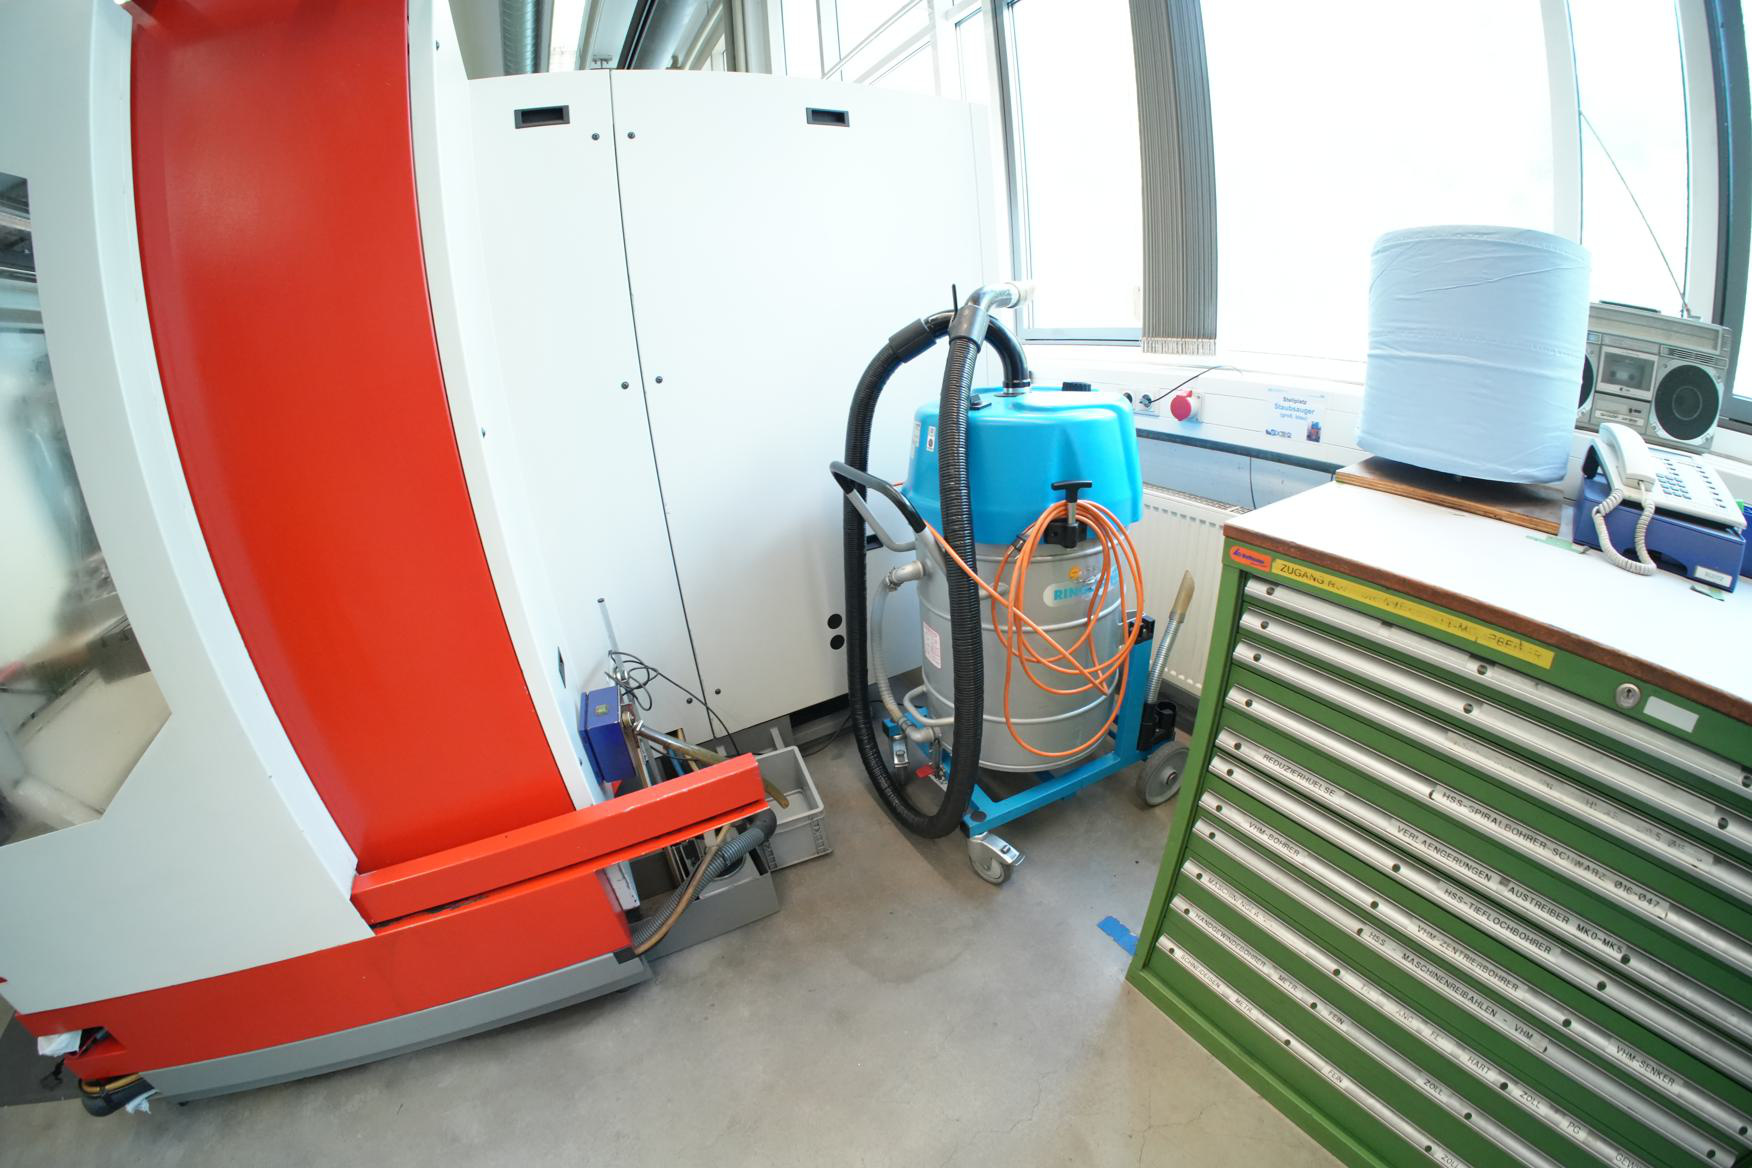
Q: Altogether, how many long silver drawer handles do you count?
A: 11